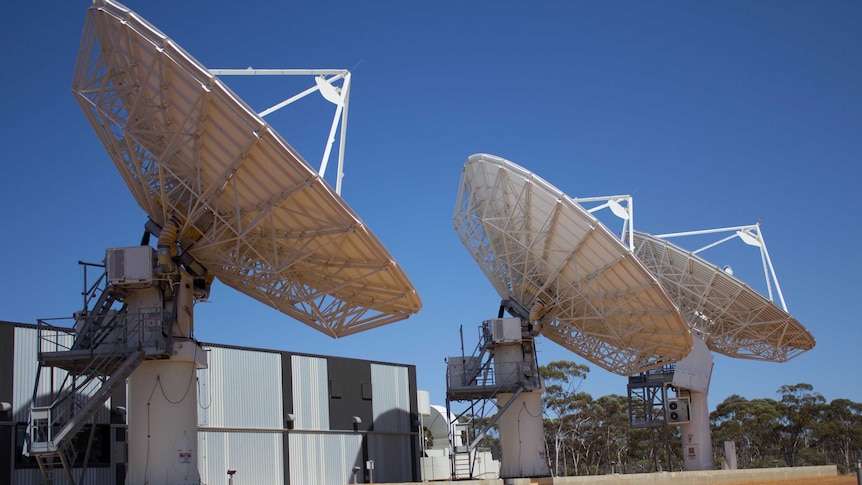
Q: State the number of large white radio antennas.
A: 3